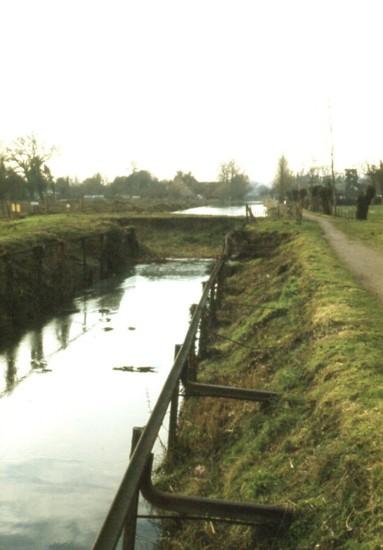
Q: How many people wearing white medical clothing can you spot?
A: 0